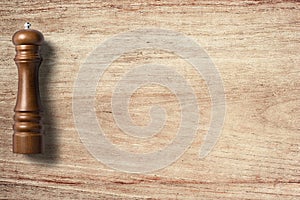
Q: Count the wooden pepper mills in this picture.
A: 1